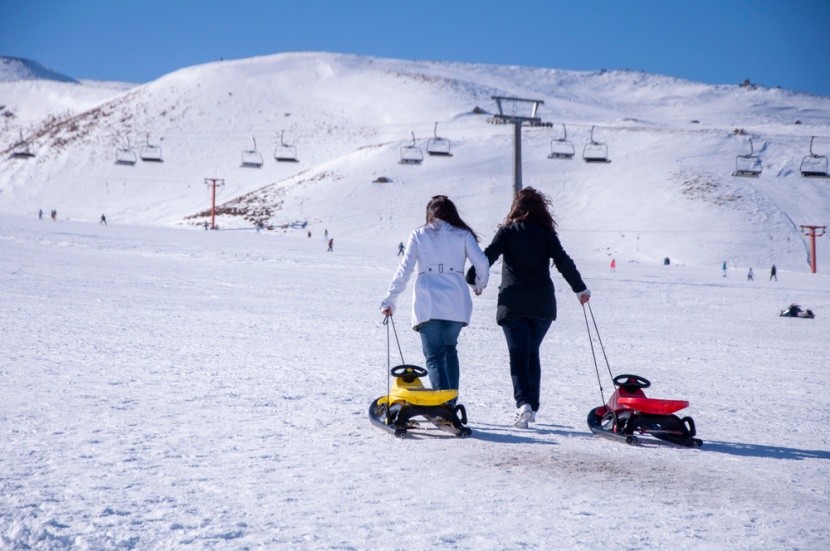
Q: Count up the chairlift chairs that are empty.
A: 11